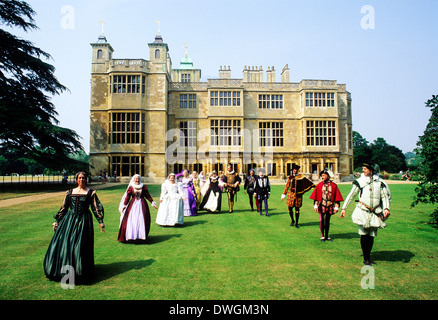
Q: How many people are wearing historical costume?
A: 14